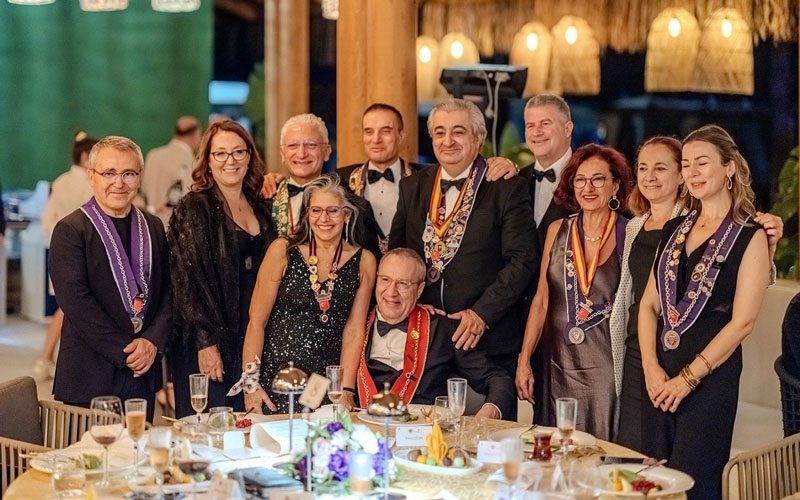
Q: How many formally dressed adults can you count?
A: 11